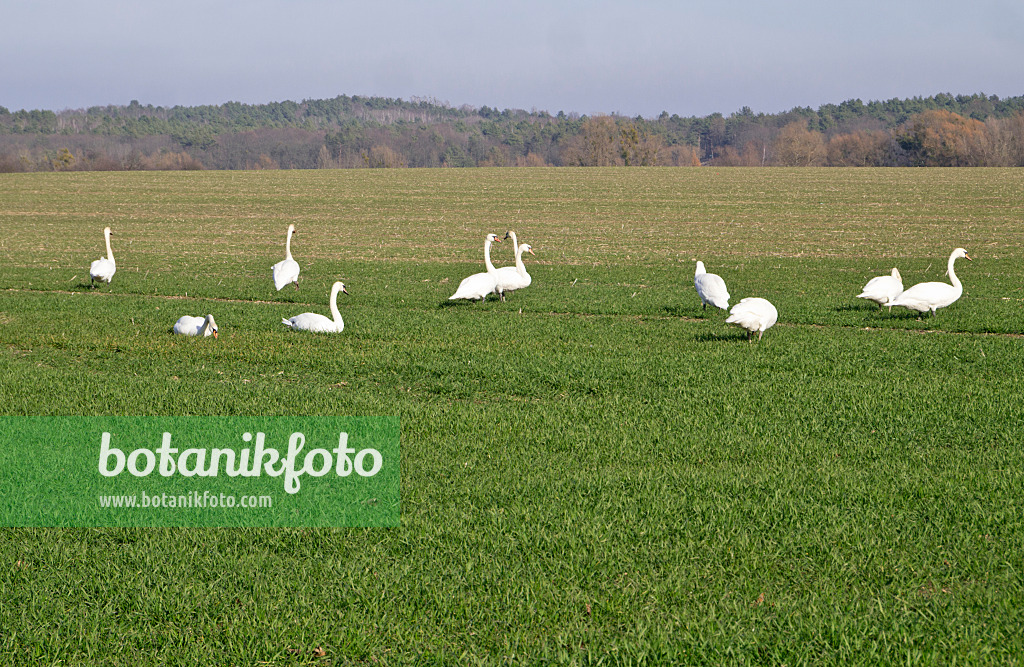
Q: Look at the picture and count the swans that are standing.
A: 9